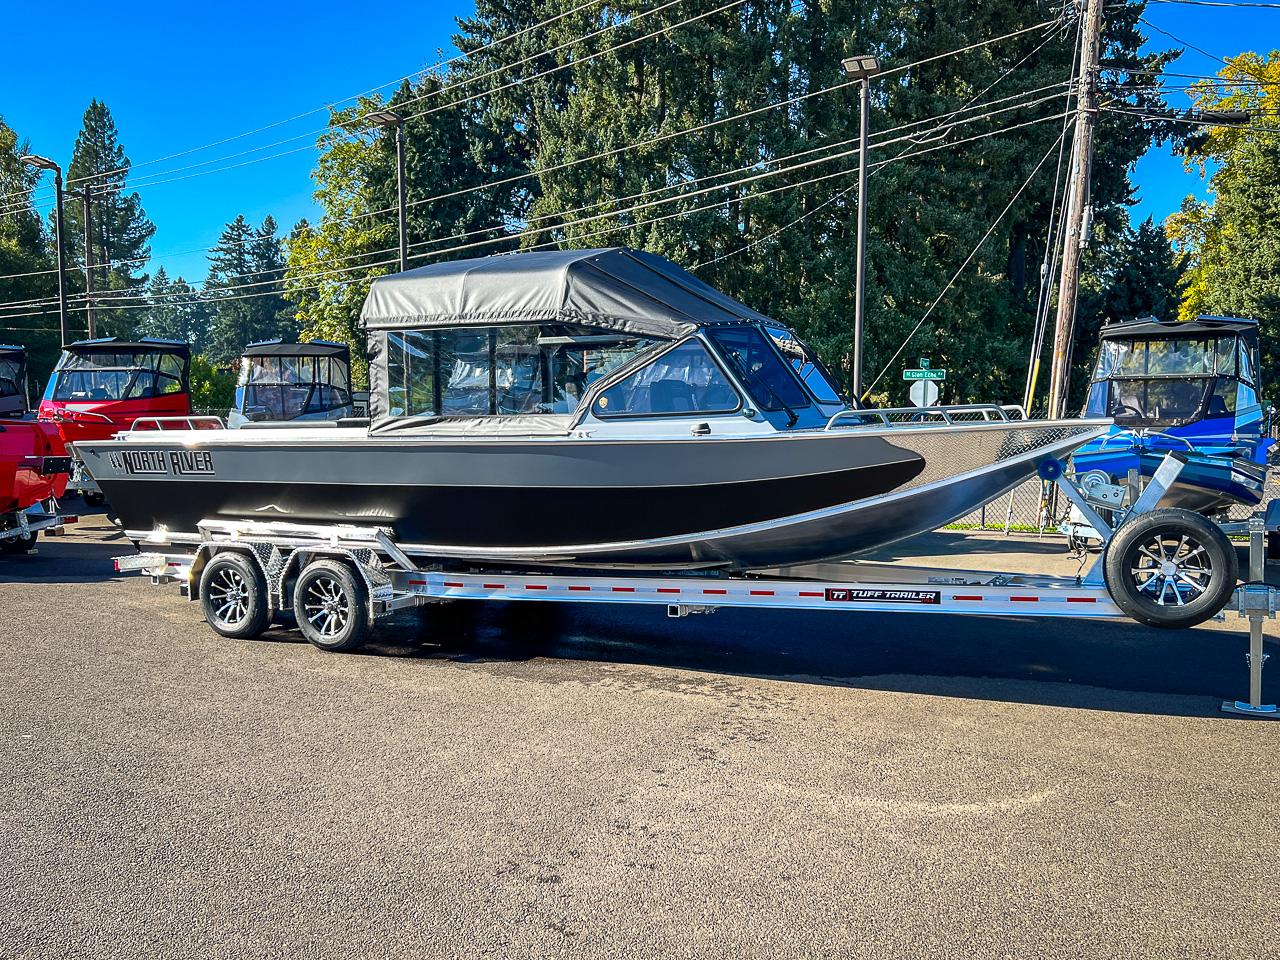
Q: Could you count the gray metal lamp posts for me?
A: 3